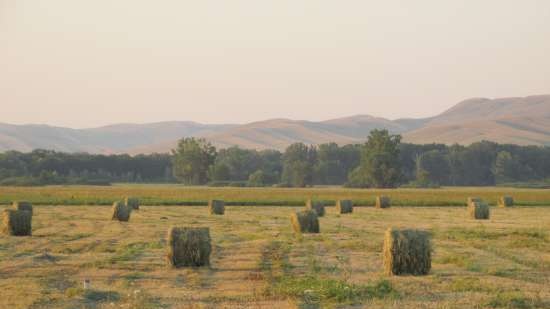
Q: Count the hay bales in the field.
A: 14